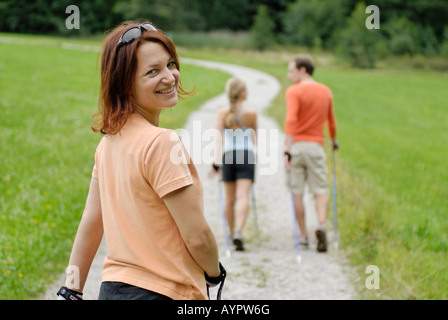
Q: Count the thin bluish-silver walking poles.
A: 4